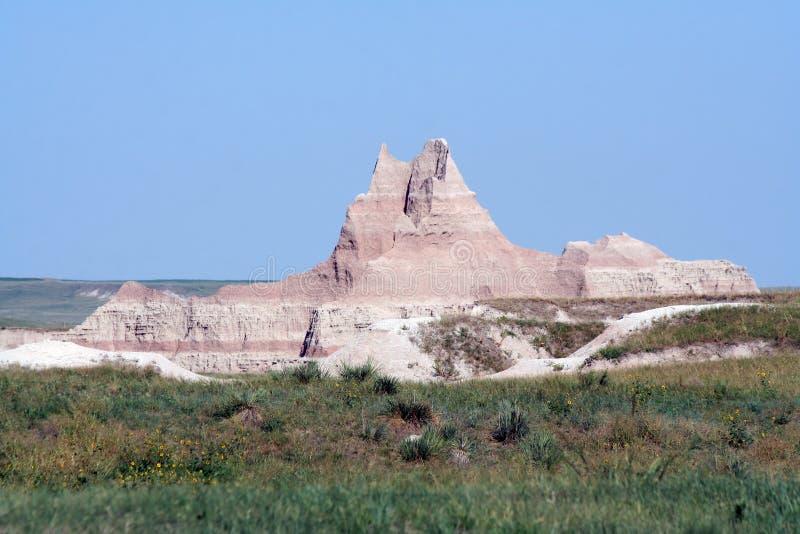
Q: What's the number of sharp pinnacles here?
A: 2